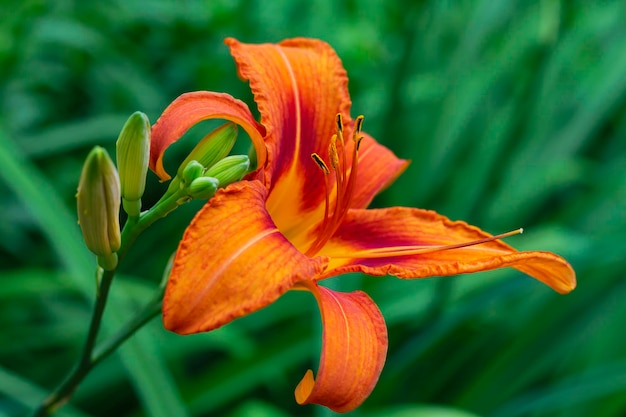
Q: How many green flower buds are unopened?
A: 6